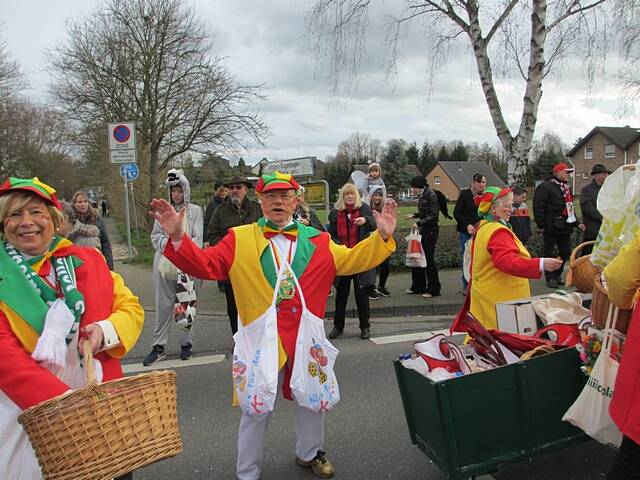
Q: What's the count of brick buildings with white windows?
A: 2